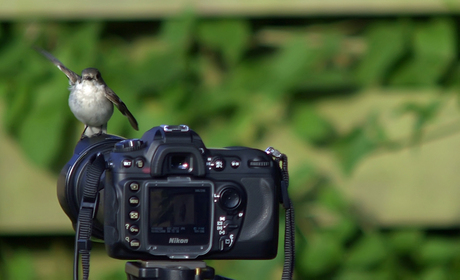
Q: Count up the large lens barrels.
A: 1